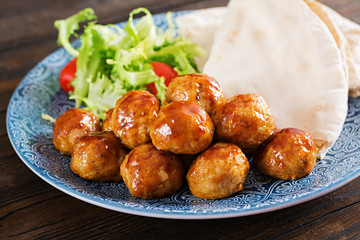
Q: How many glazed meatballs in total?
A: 10